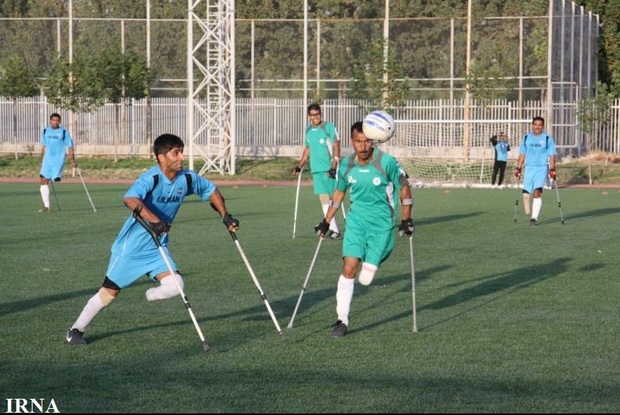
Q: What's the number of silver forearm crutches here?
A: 10